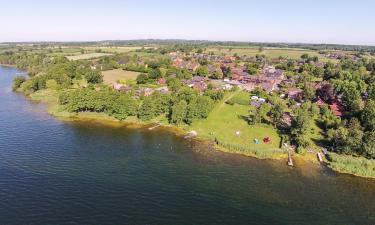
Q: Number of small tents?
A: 3